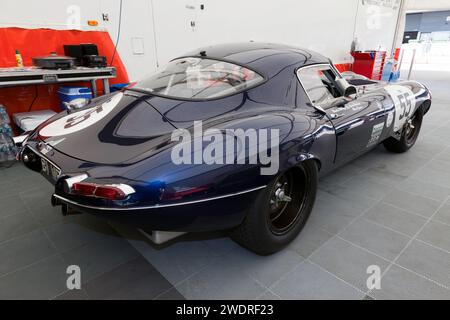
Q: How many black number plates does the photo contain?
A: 1